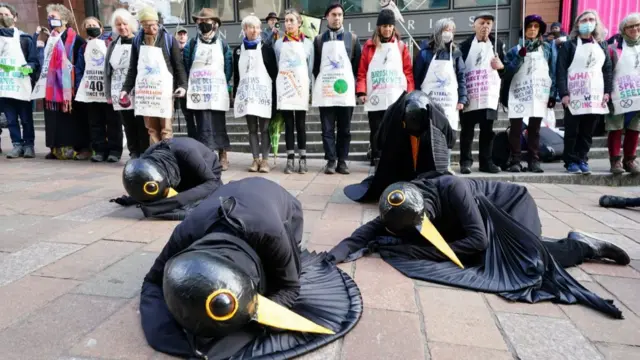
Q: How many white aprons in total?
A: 15